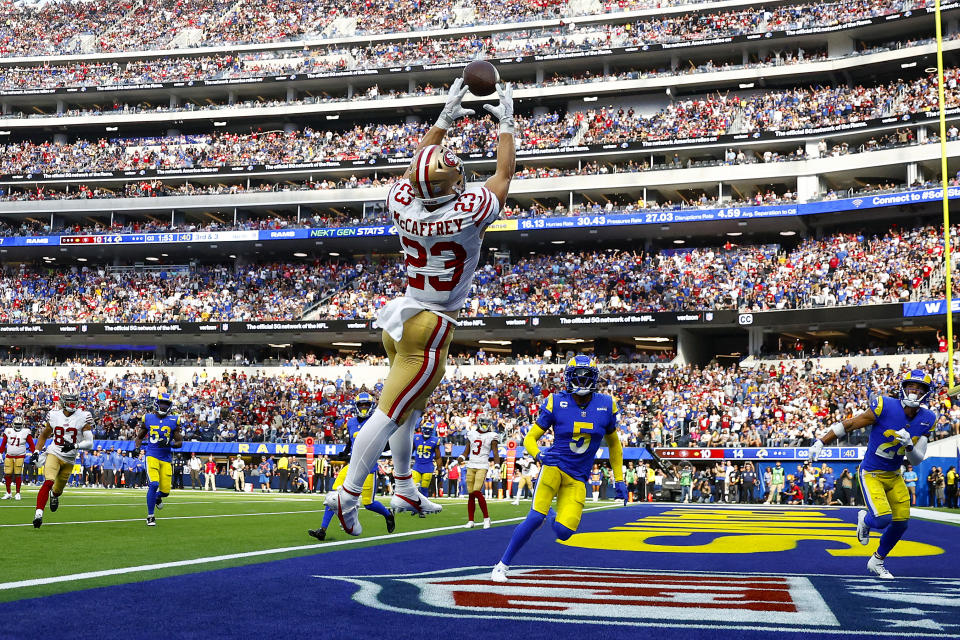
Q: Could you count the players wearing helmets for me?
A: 9